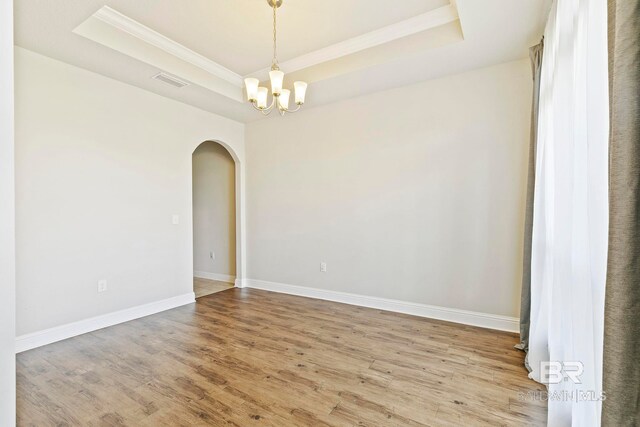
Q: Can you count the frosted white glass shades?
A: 5